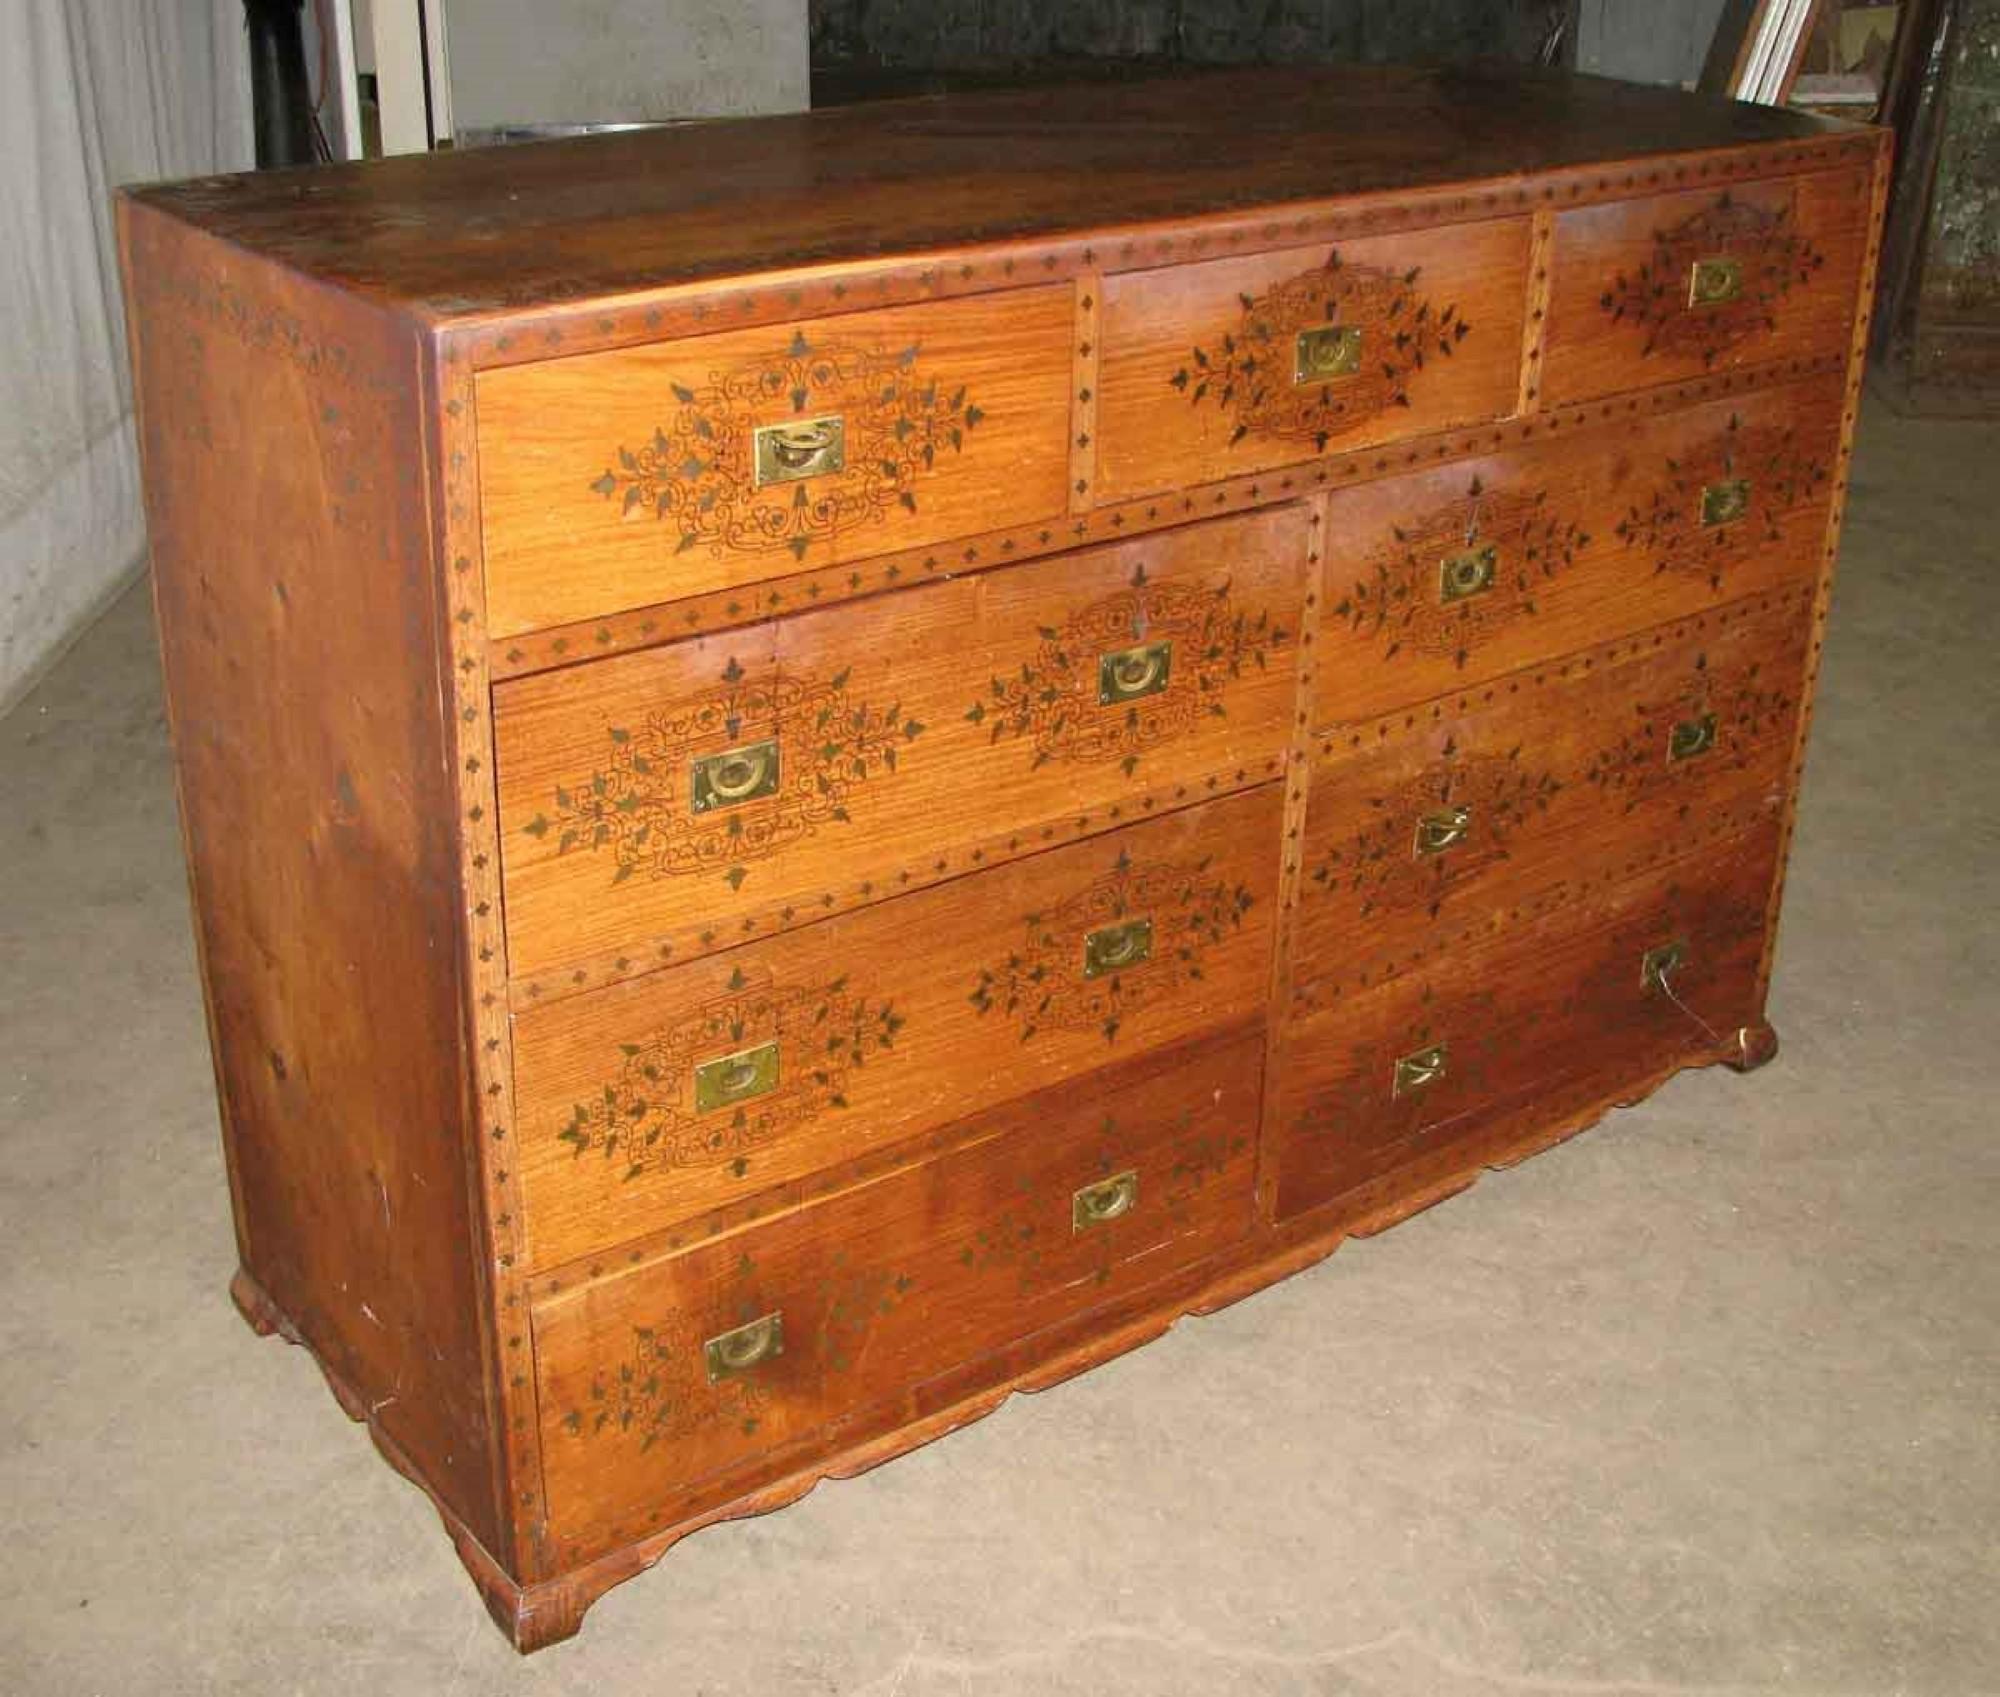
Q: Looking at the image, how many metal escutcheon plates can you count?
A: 15